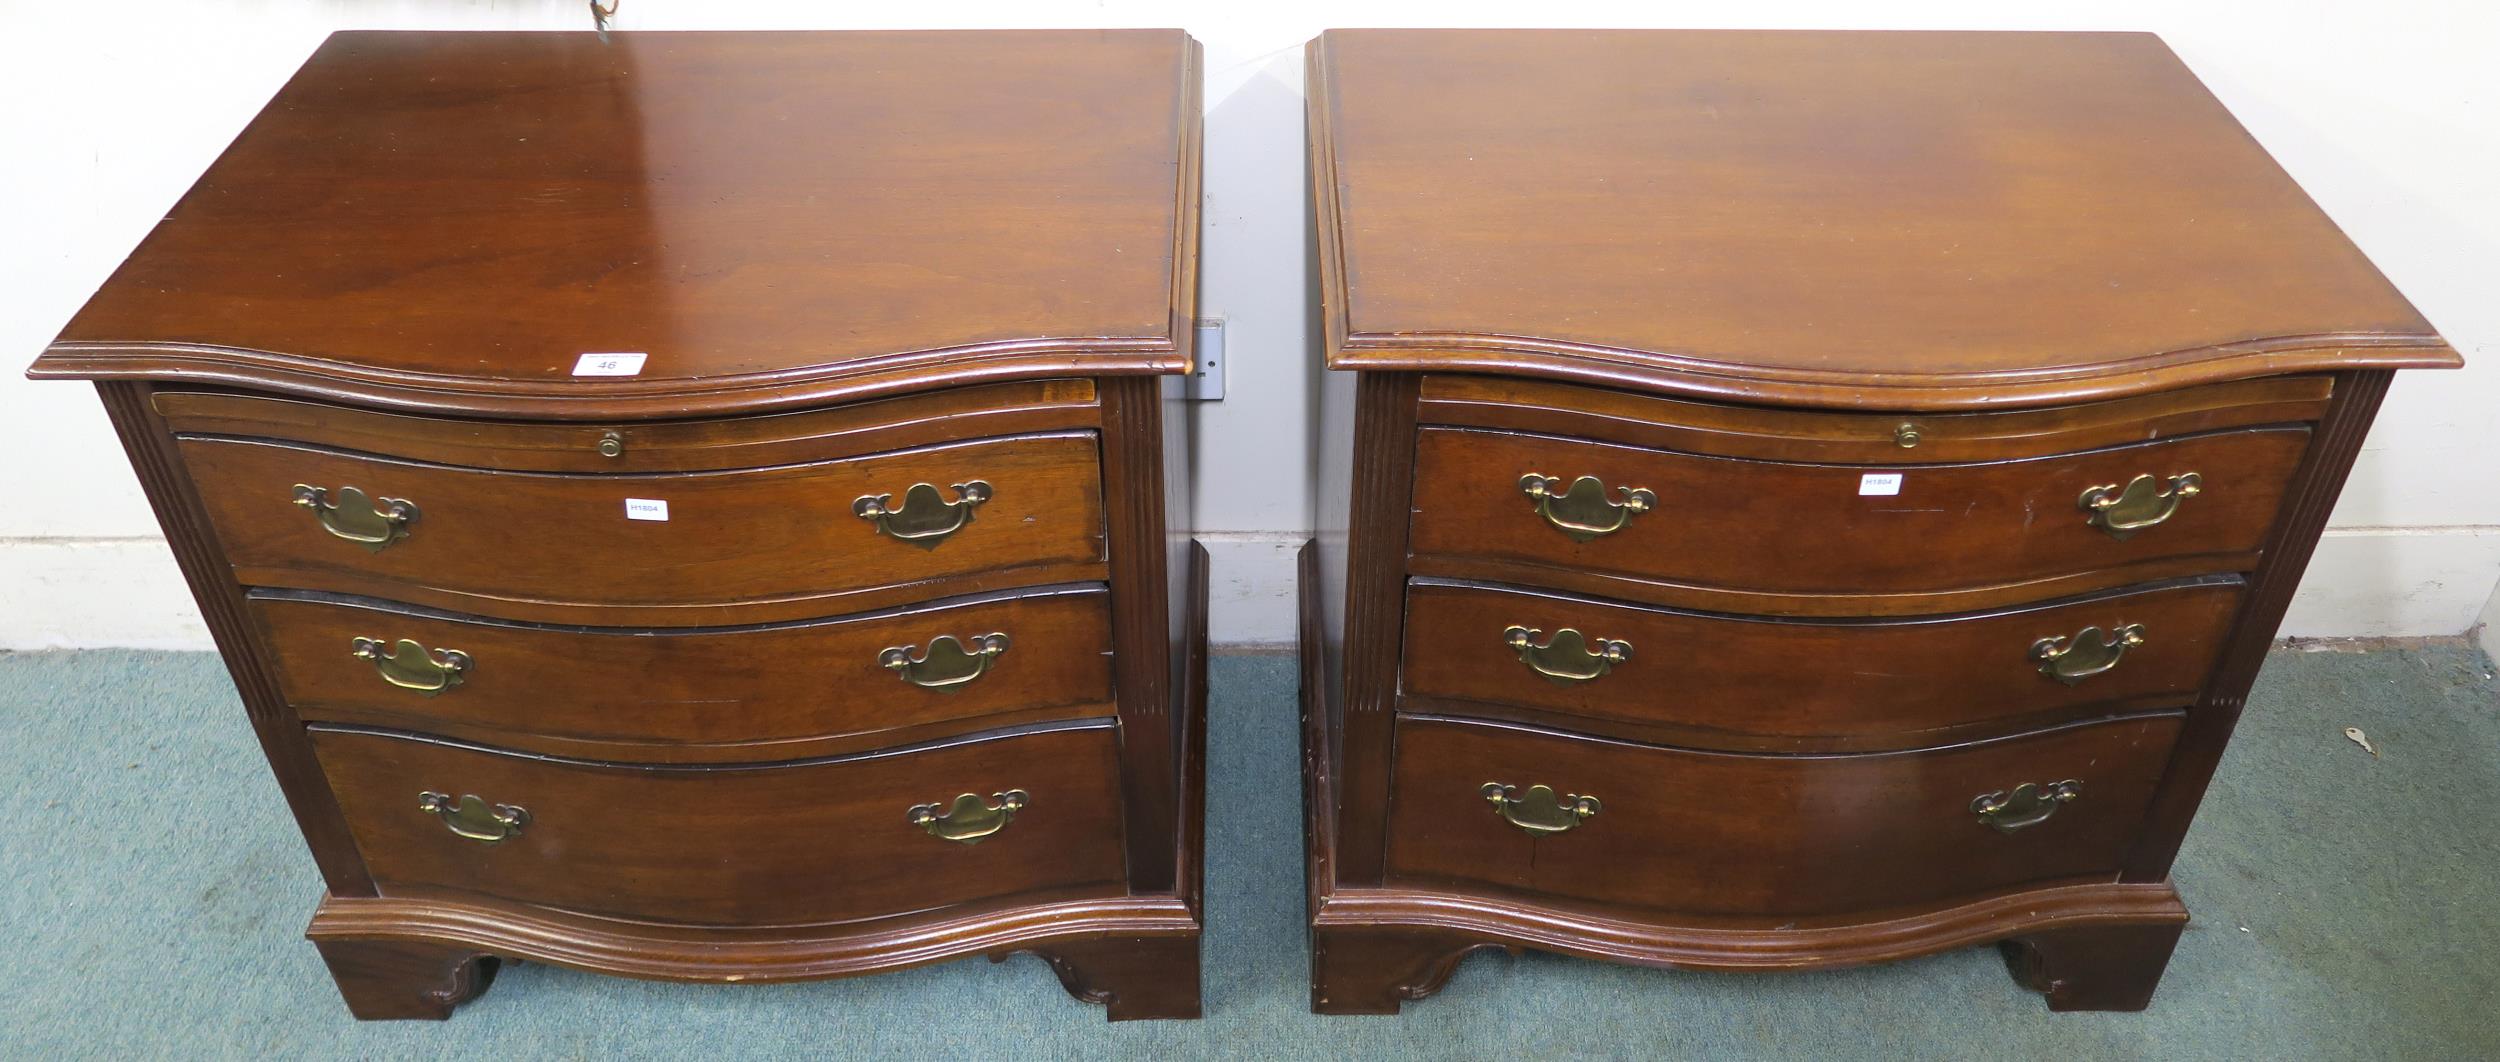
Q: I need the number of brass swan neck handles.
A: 12